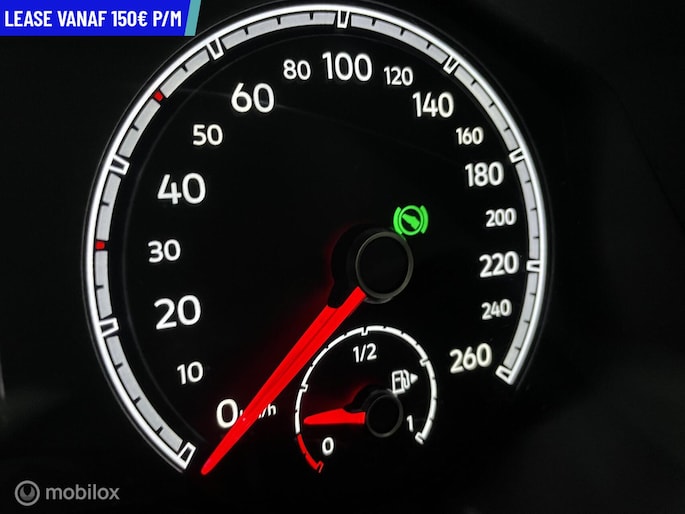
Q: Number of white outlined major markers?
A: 9